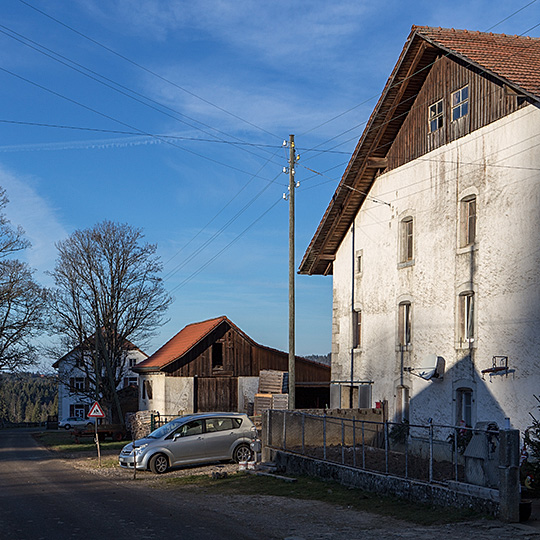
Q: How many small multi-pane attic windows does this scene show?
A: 2